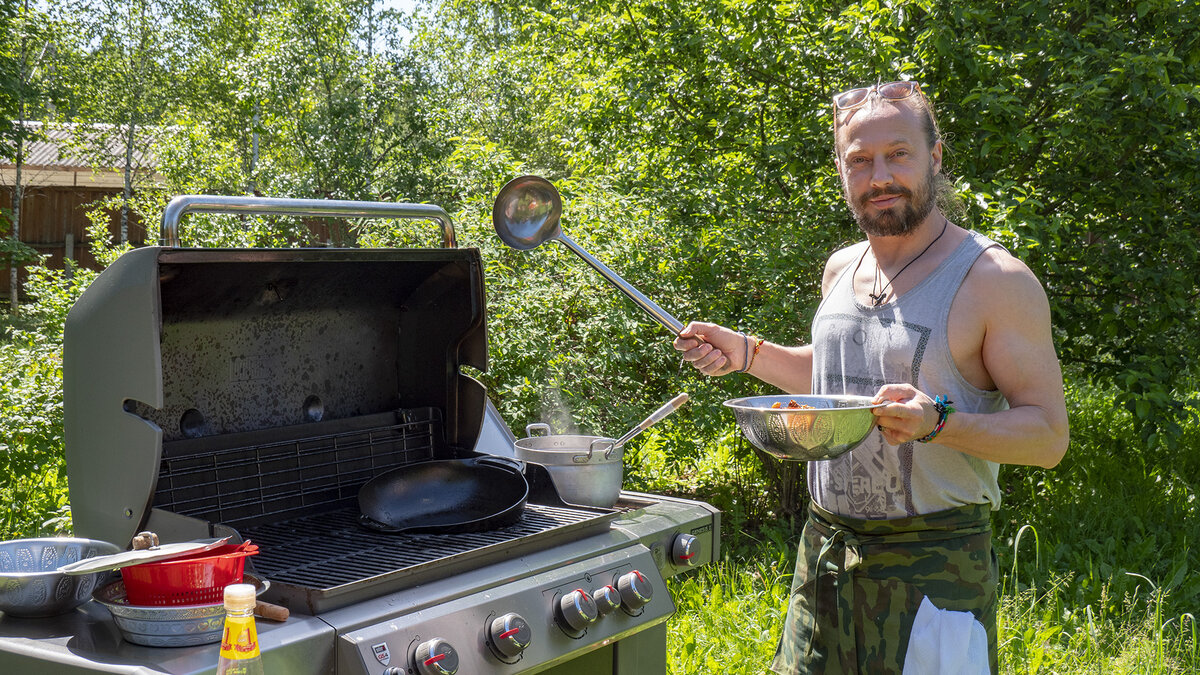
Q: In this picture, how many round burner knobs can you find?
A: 6